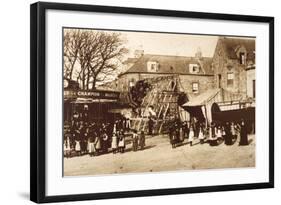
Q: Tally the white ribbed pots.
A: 0